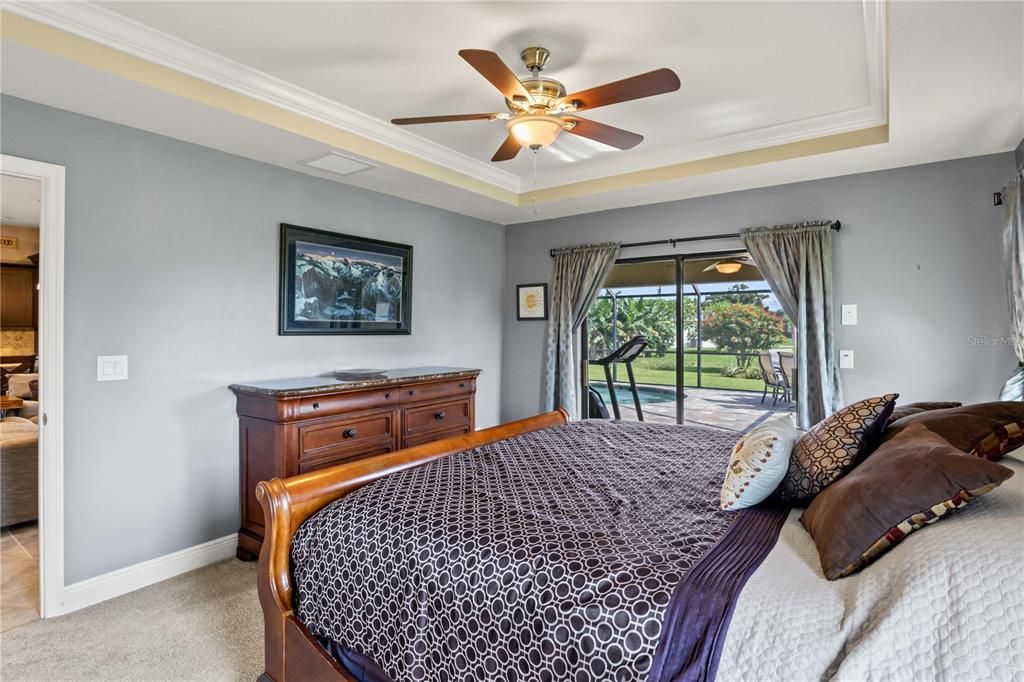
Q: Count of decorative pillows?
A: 5